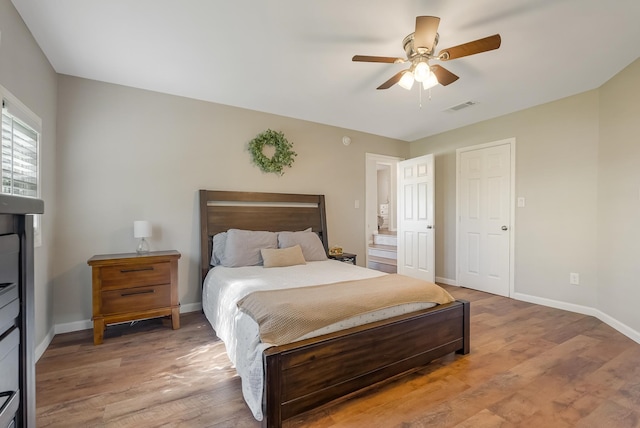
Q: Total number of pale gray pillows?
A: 4